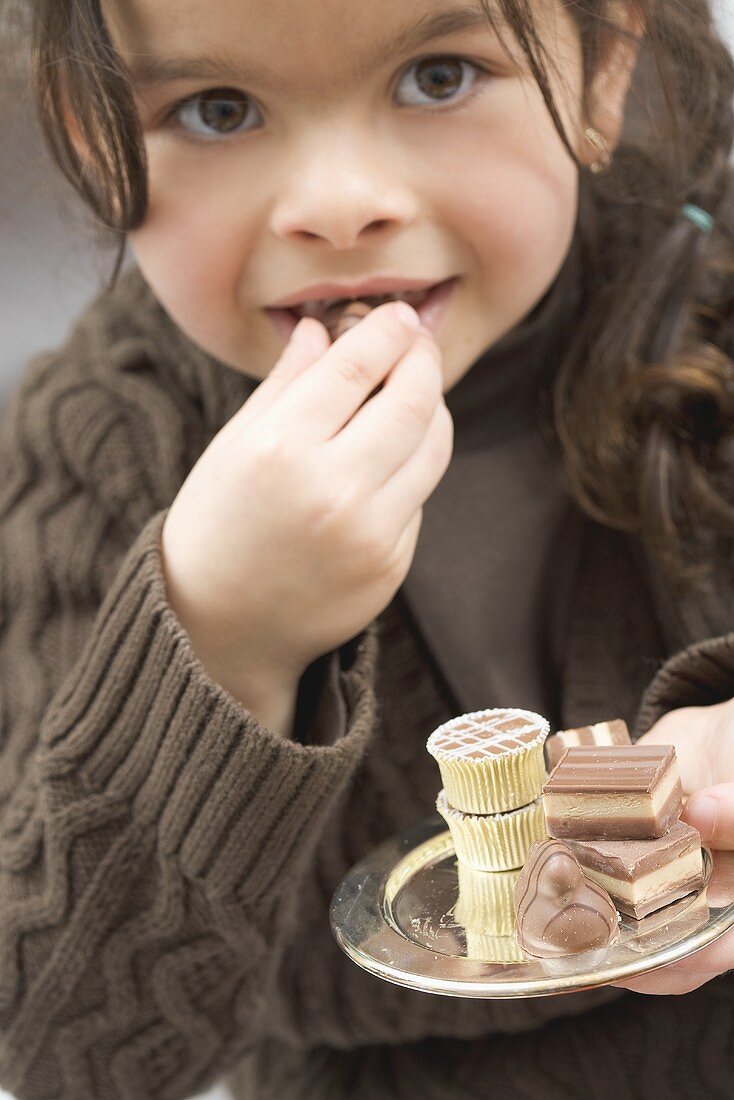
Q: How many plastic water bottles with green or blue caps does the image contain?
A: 0